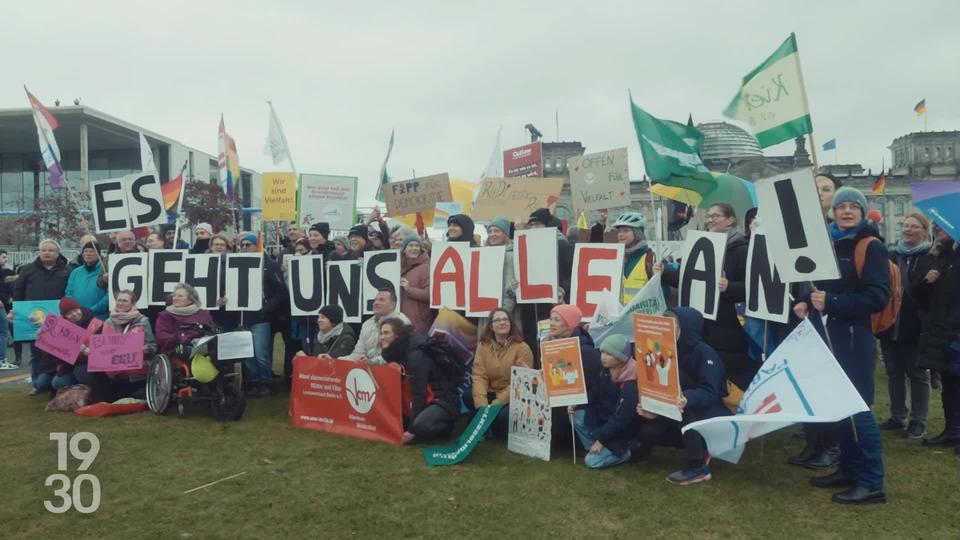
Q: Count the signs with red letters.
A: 4